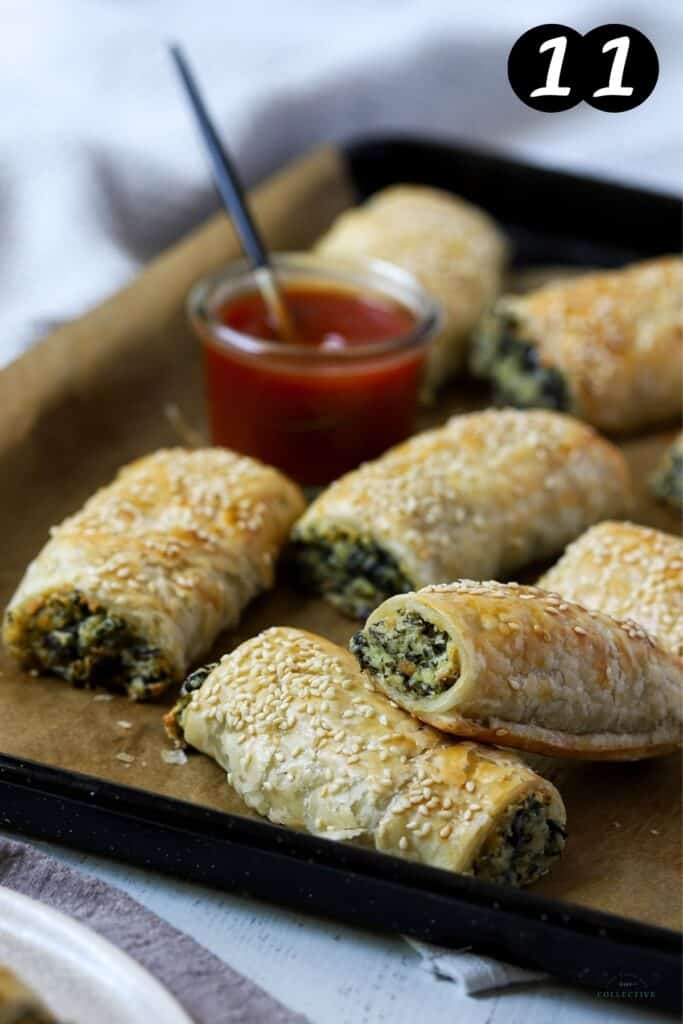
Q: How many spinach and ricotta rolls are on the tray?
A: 8